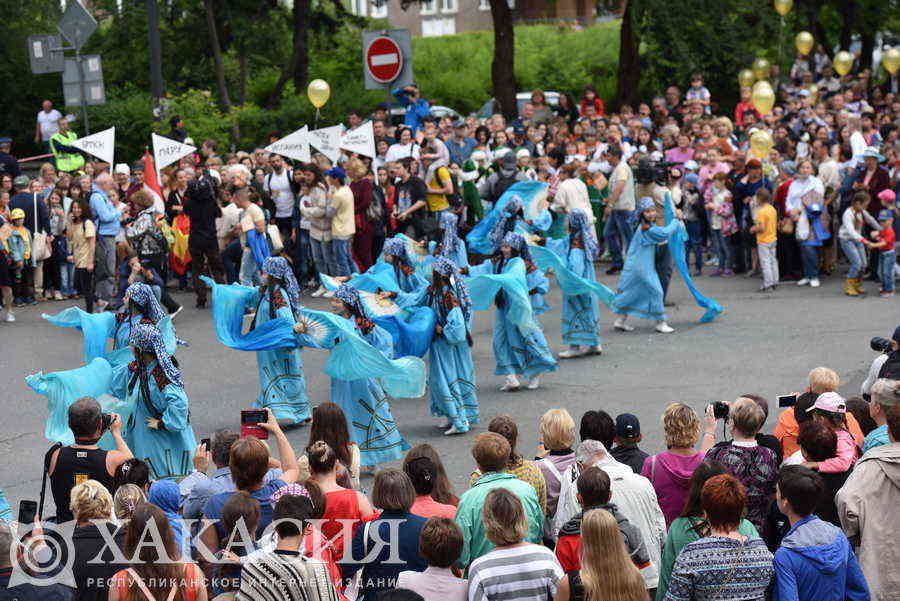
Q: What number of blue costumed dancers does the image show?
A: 11